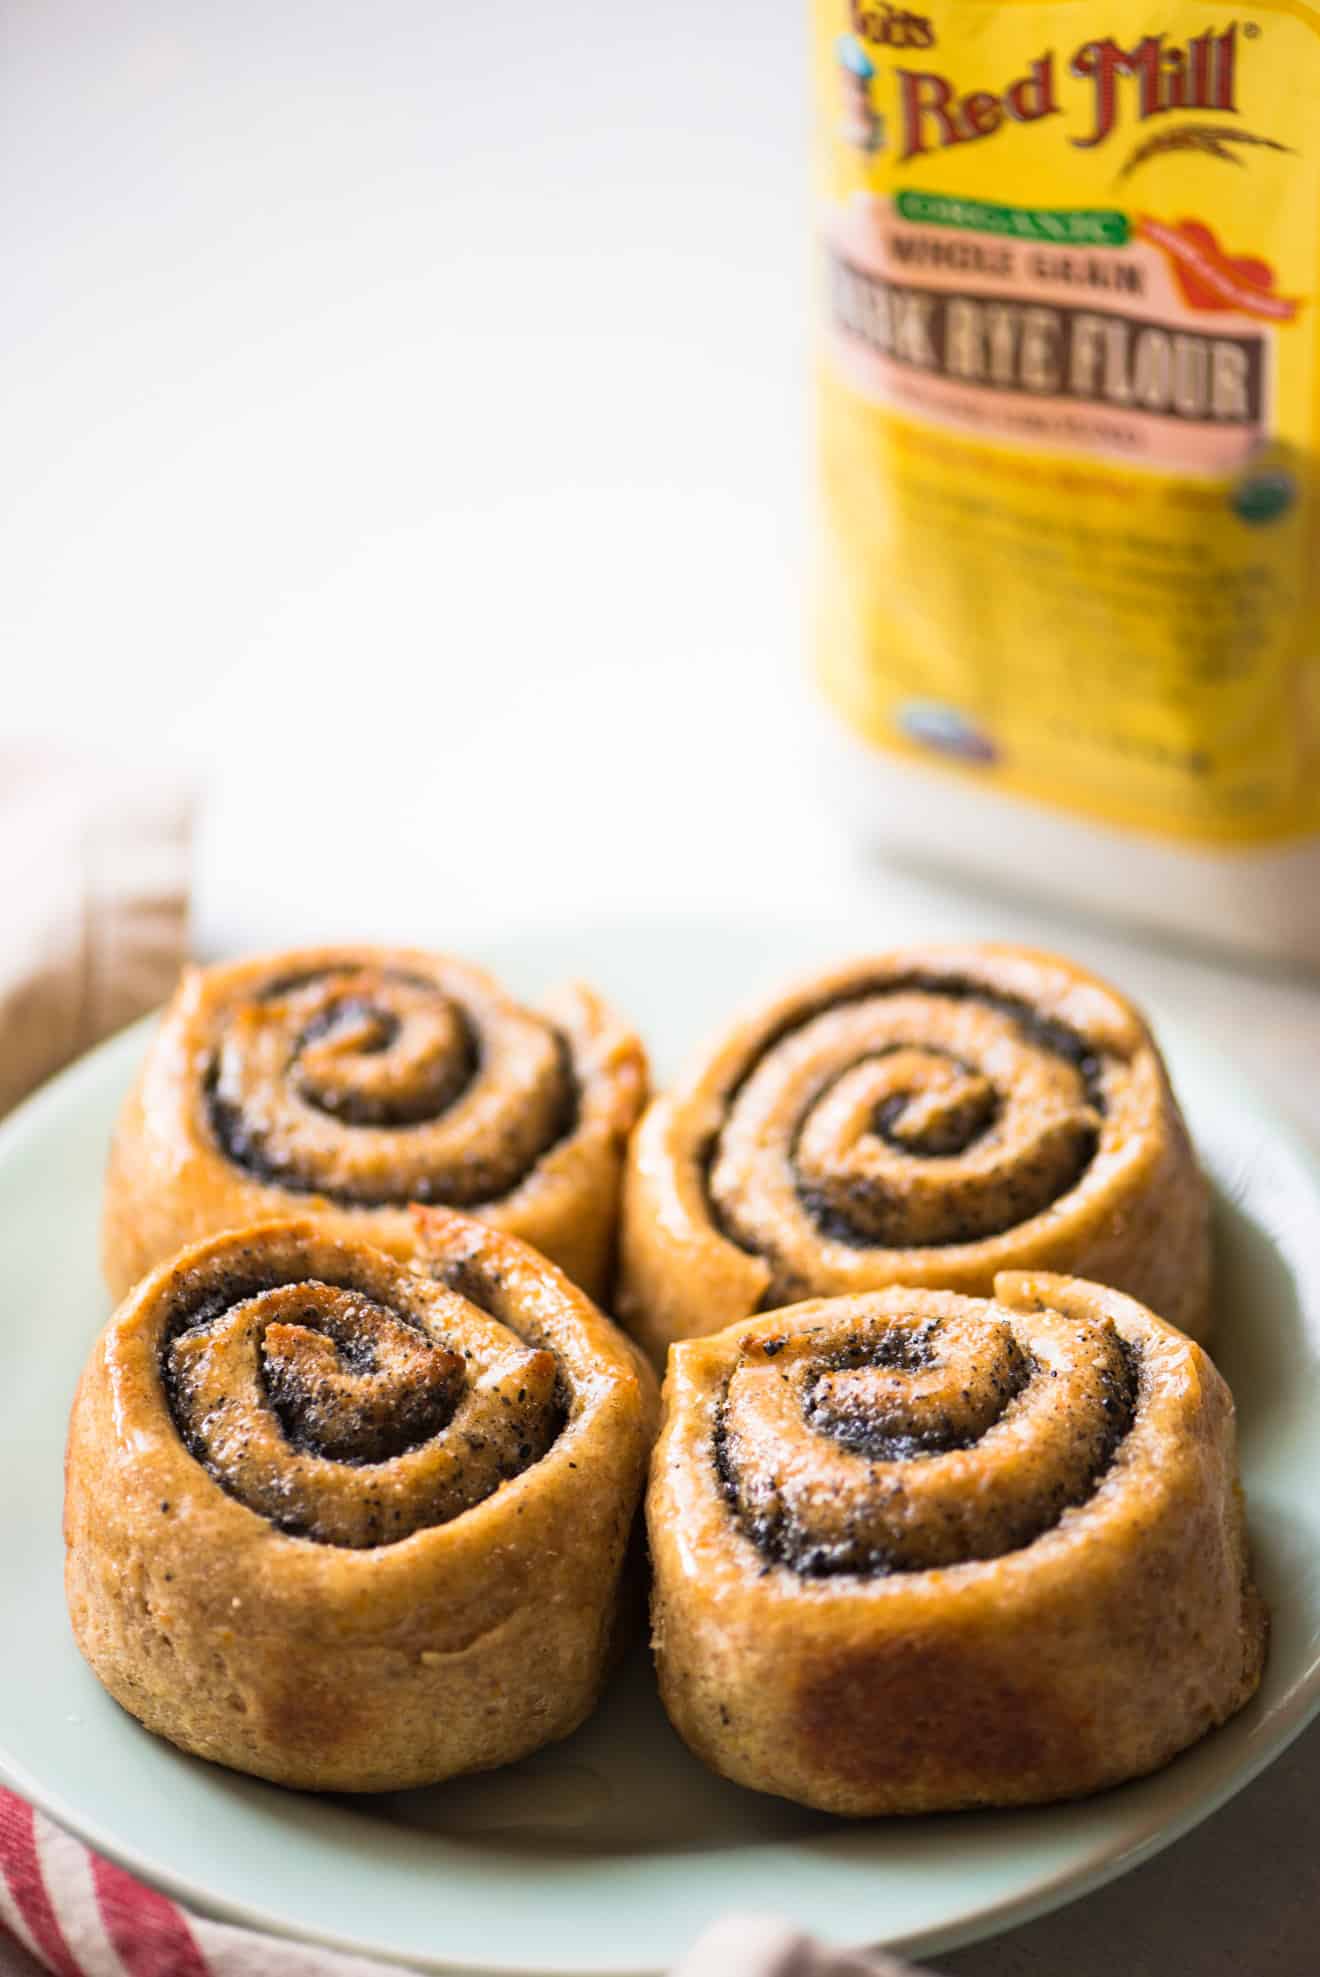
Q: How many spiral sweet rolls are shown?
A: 4